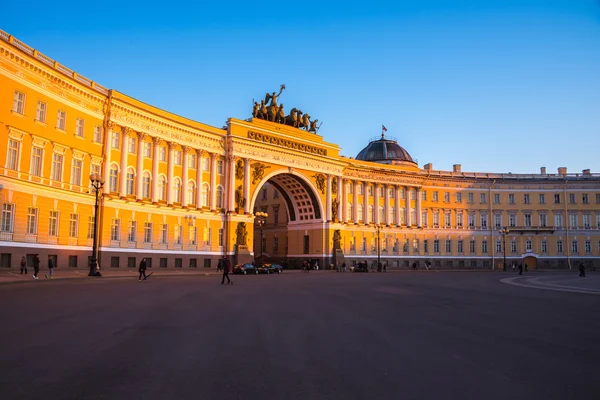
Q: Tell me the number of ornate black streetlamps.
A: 4